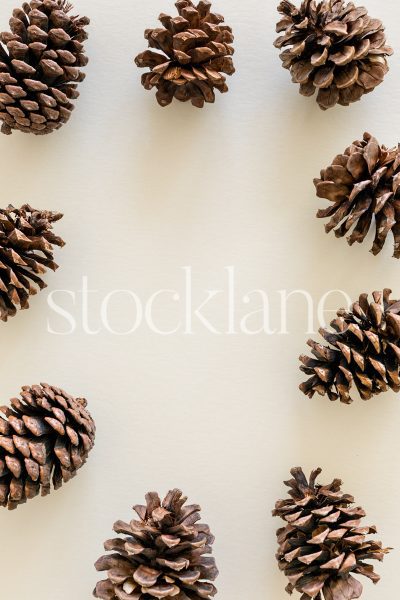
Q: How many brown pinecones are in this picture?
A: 9